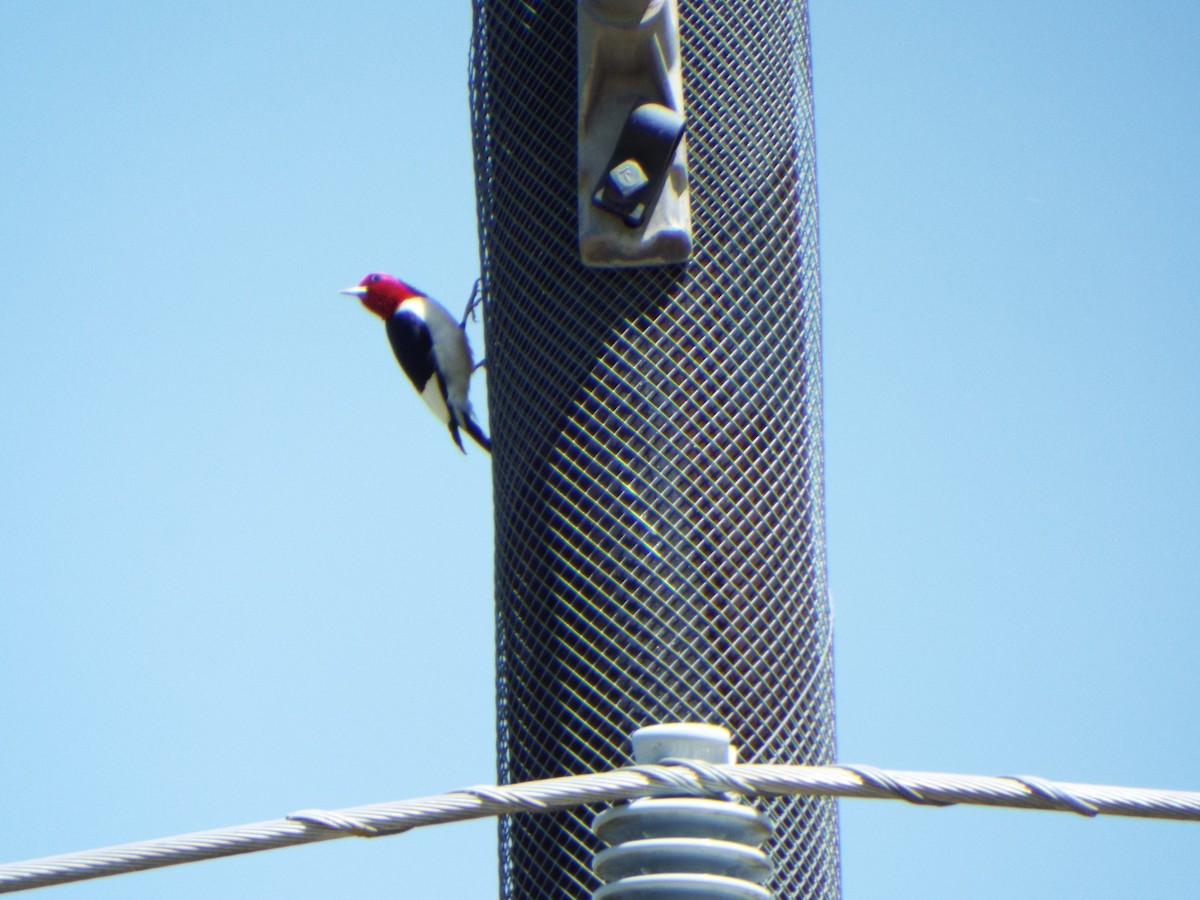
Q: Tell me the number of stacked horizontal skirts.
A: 3